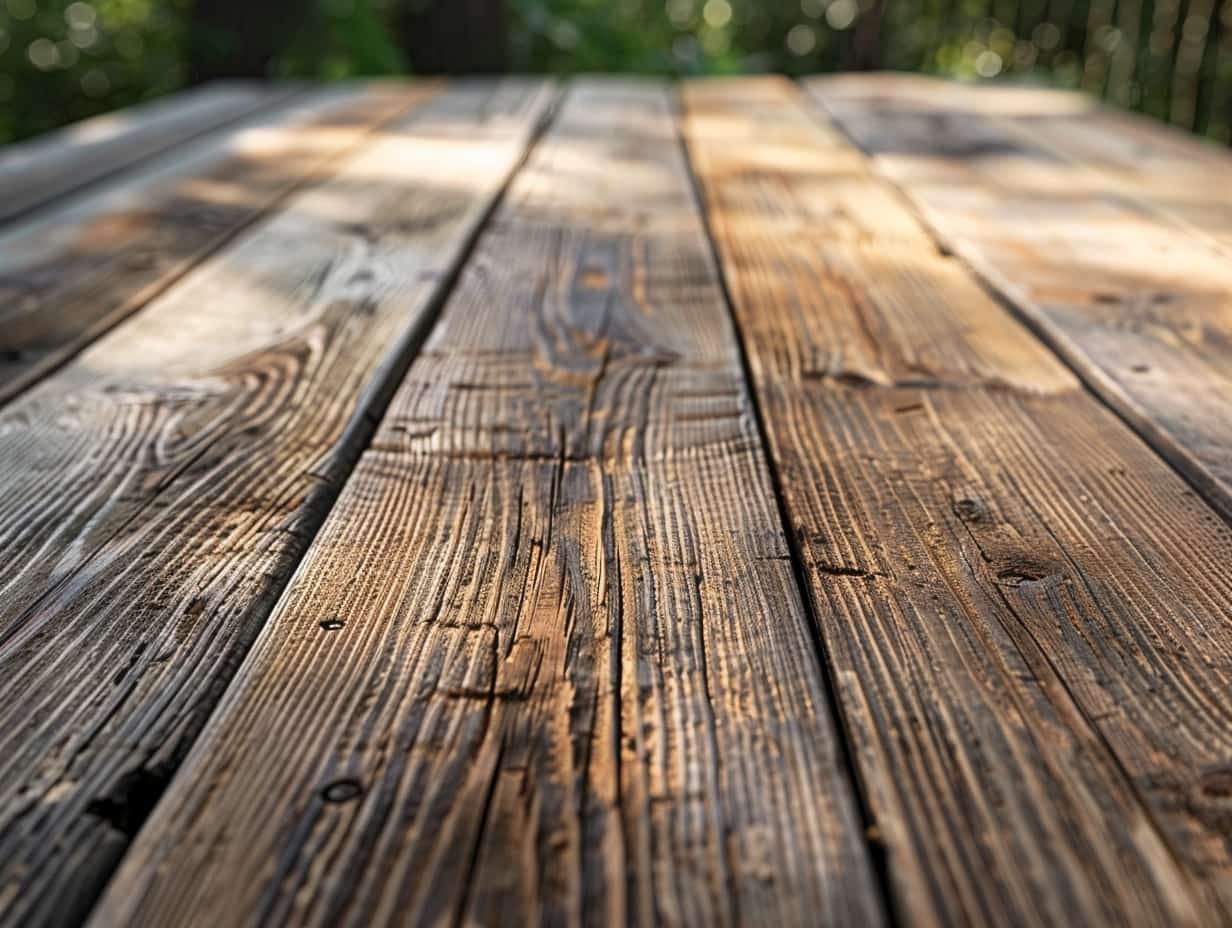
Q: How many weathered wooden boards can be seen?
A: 7